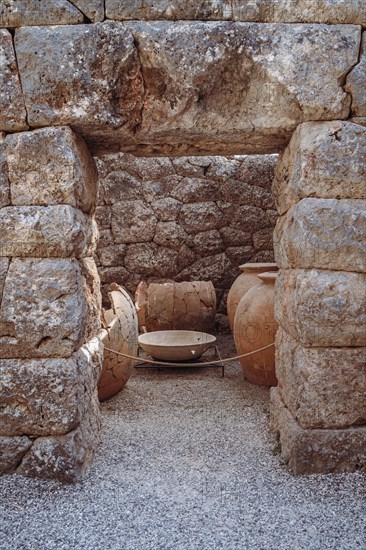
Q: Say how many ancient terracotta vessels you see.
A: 5